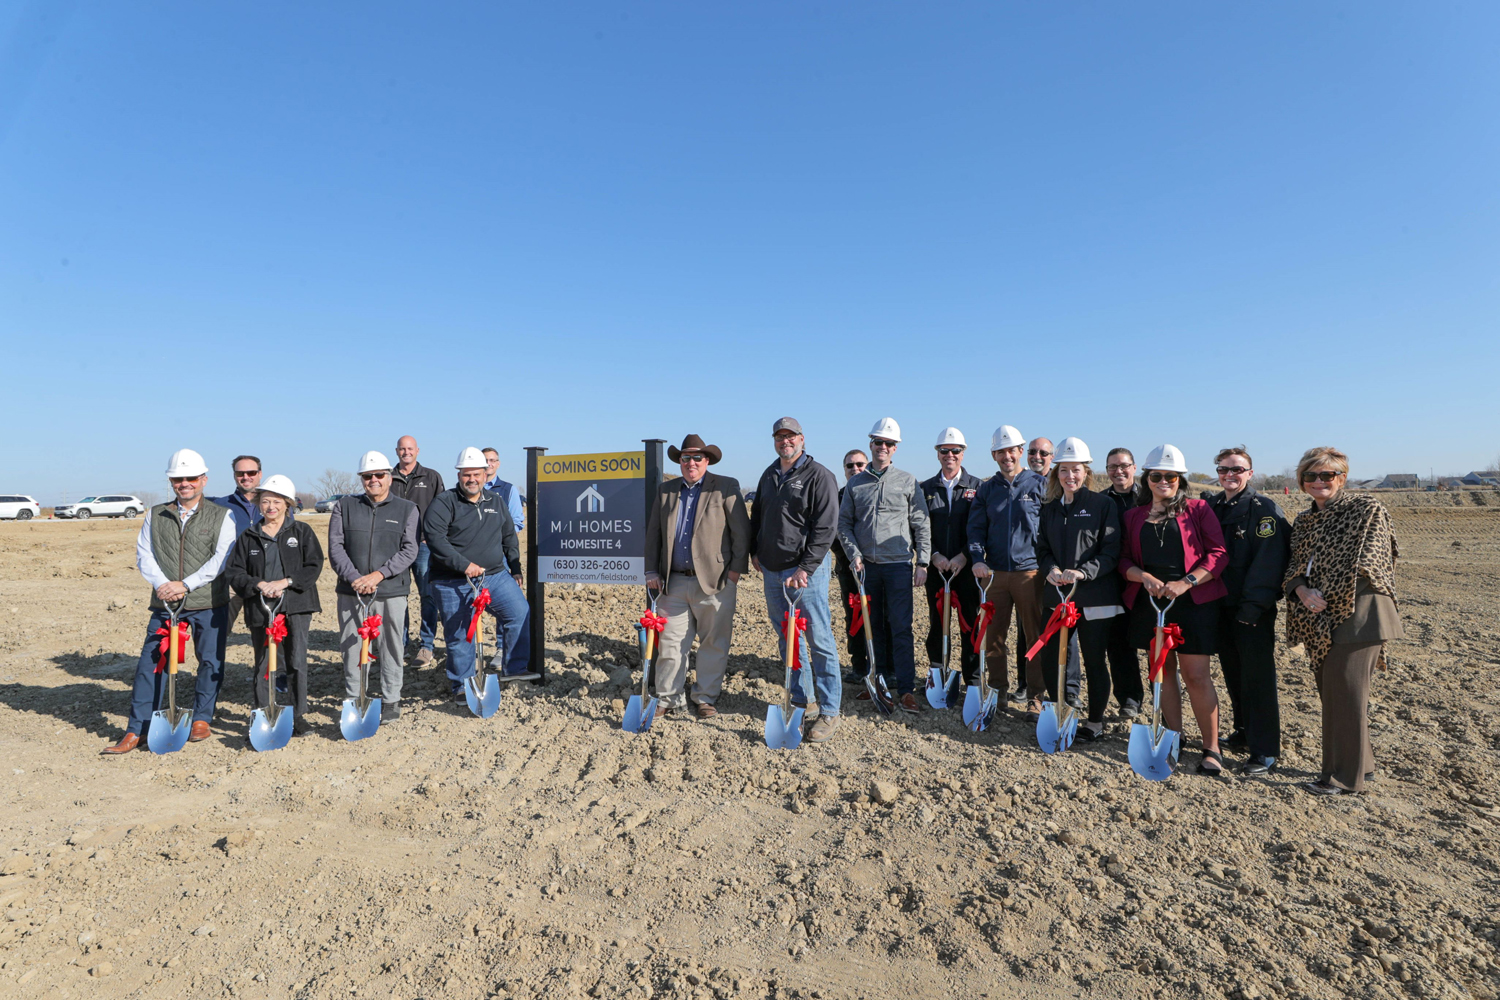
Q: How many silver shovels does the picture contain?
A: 11